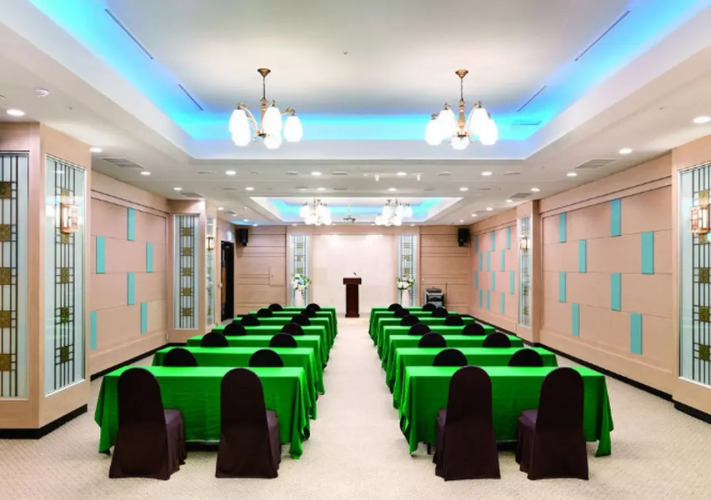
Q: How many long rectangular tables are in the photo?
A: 14